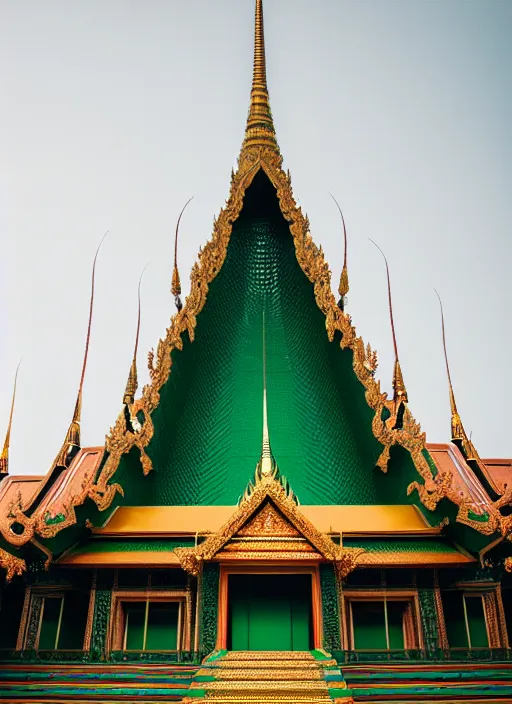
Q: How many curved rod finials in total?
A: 7